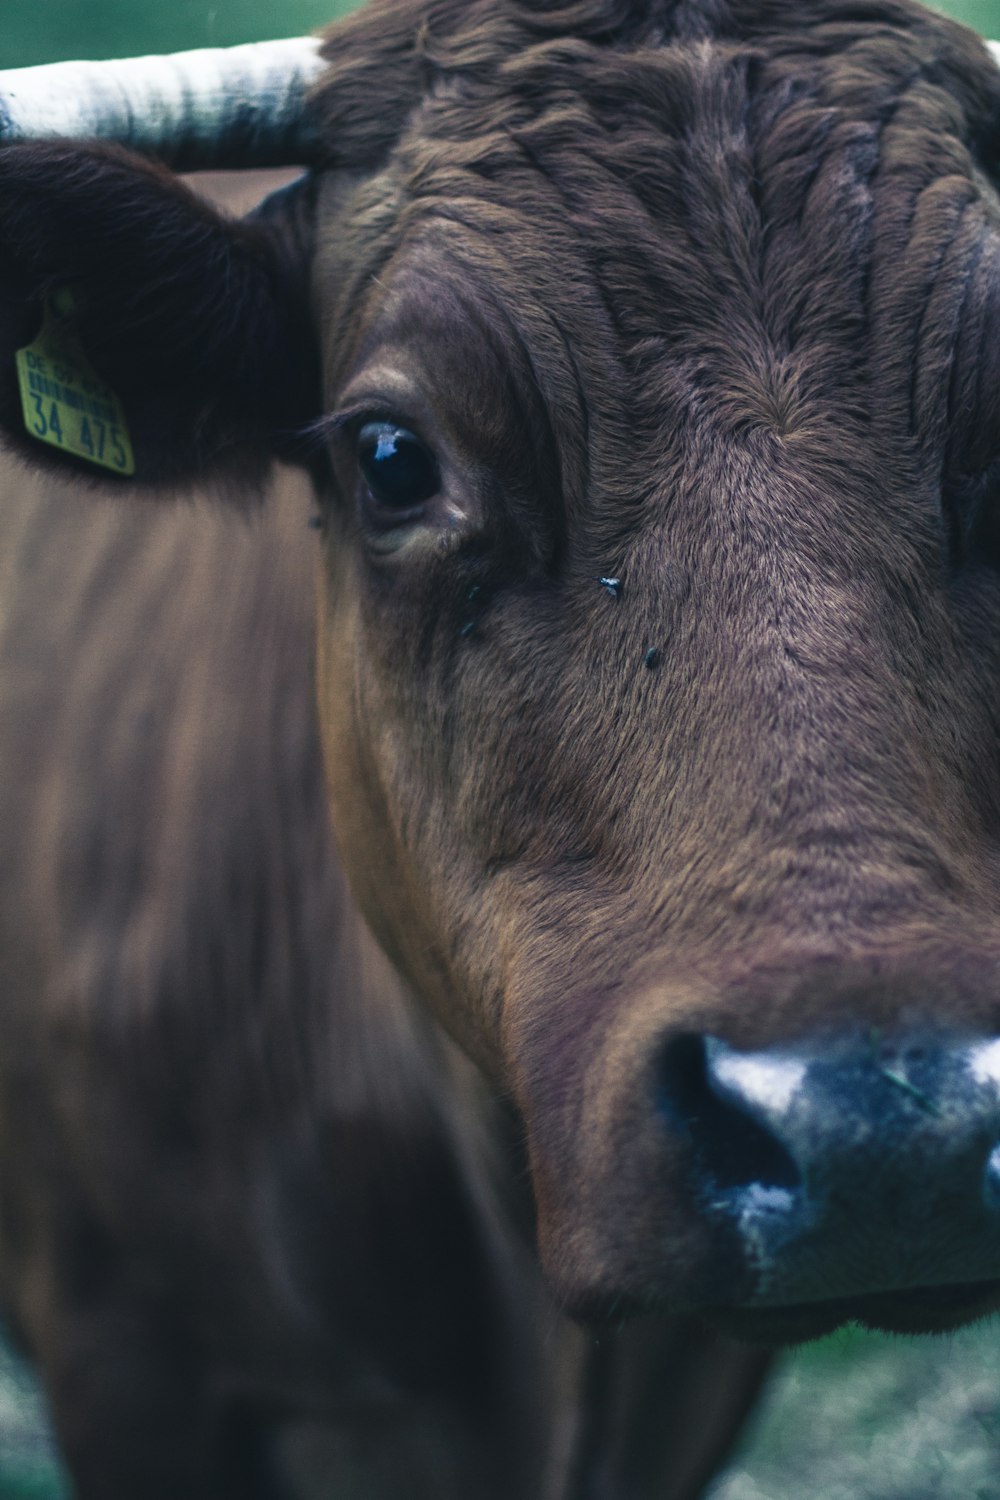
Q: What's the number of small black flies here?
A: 4